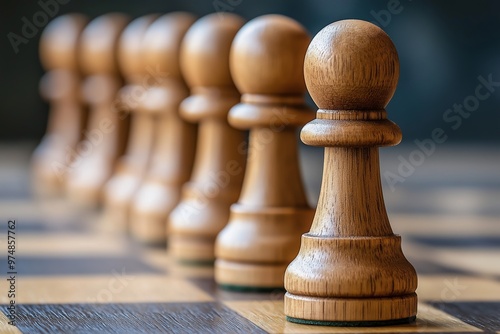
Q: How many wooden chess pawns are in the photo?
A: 7